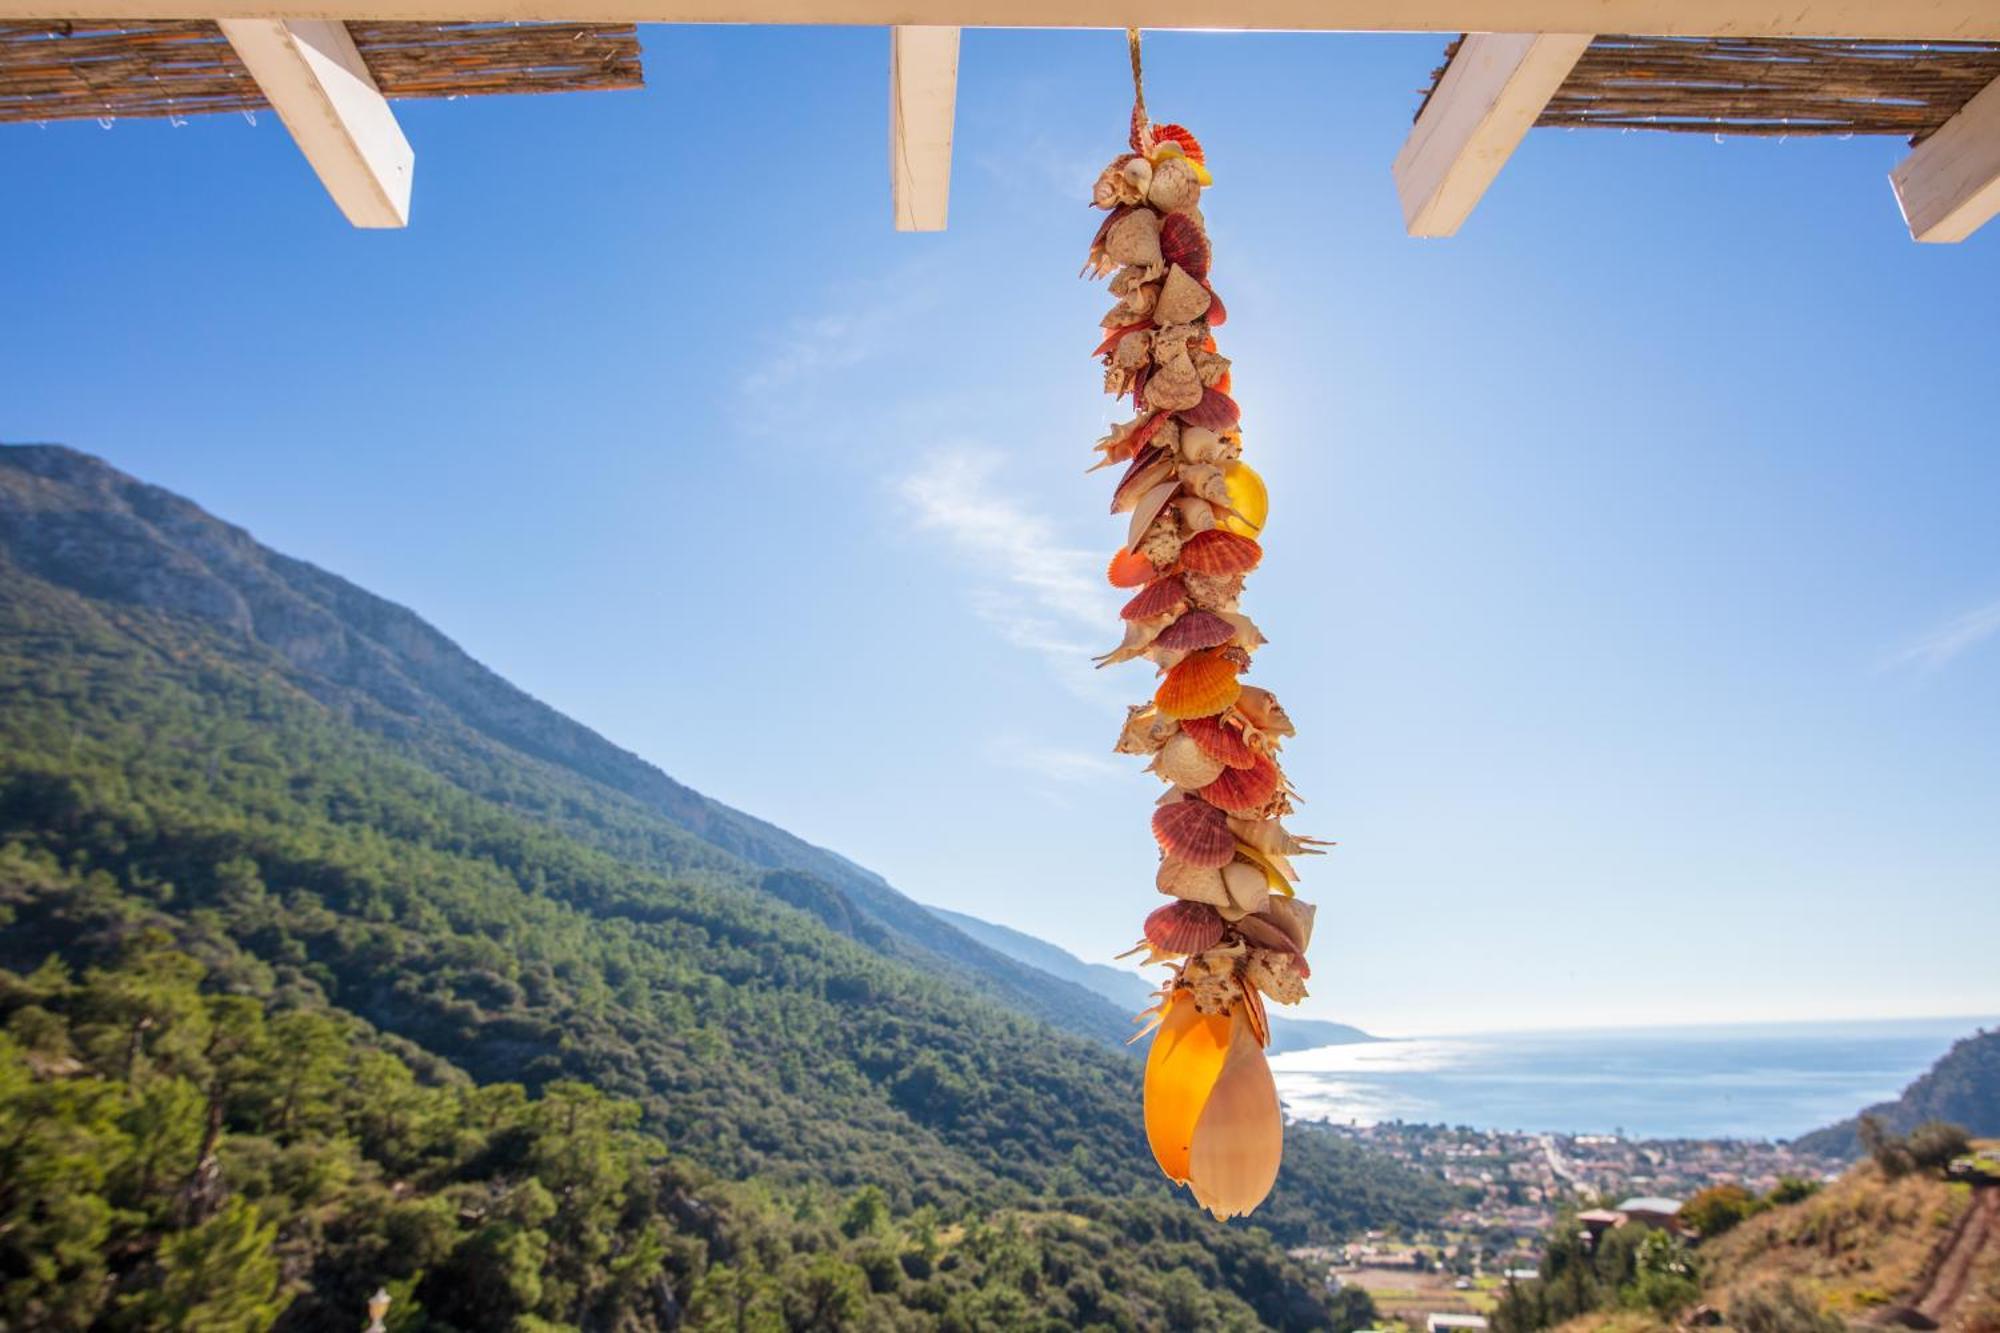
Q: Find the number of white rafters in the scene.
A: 4